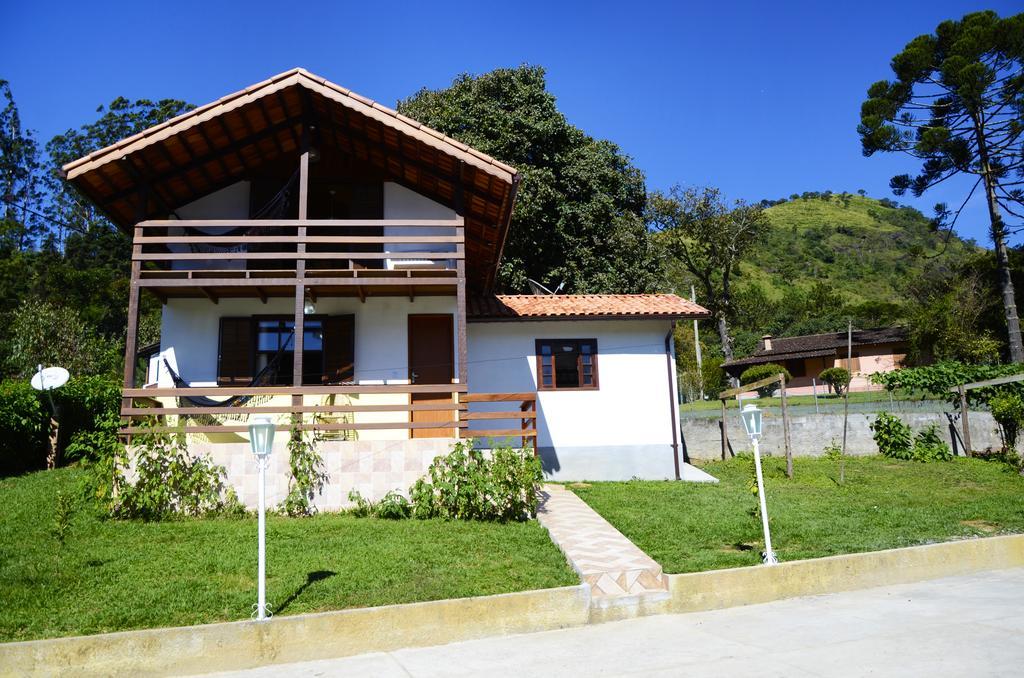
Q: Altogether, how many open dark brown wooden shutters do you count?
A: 2